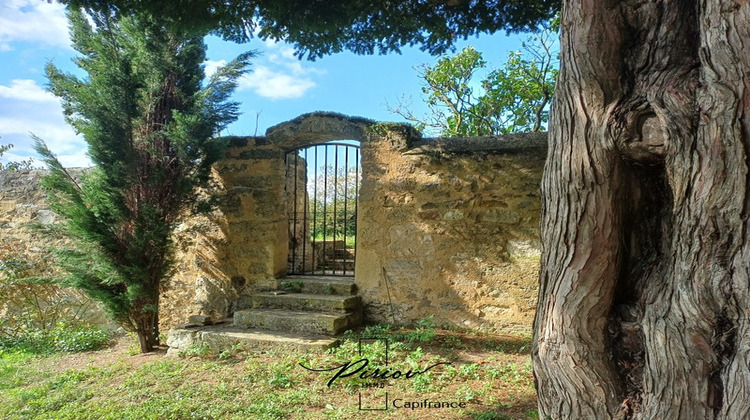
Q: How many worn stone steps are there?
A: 4